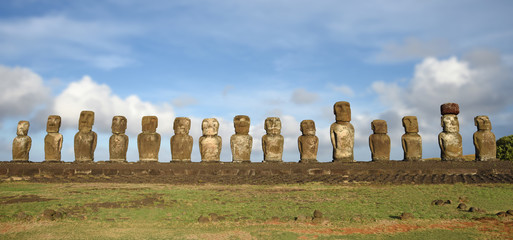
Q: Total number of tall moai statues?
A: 15